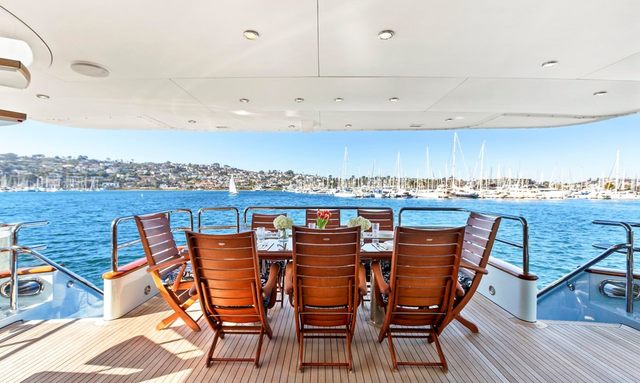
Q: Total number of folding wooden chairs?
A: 8